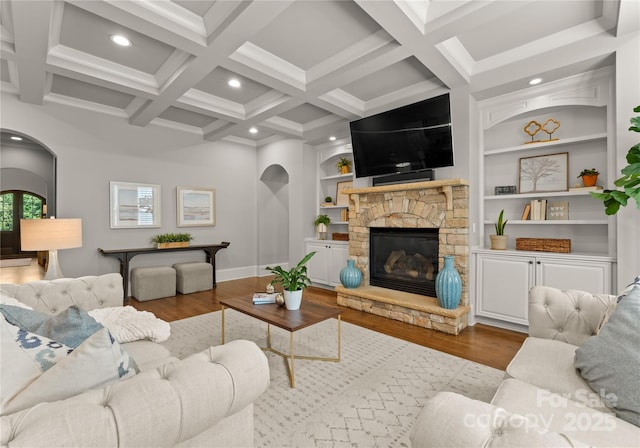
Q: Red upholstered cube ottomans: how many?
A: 0